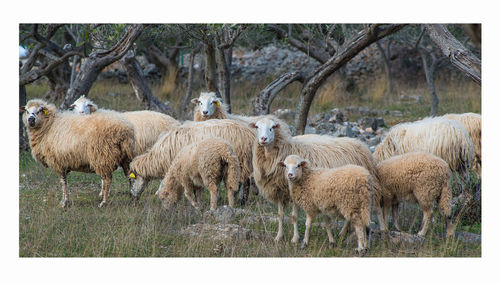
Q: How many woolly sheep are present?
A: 10